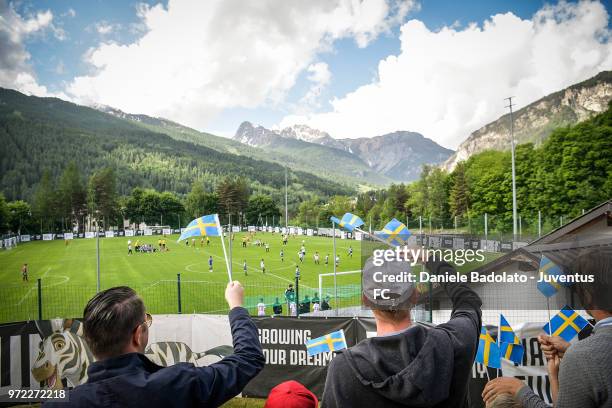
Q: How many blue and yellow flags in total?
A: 9